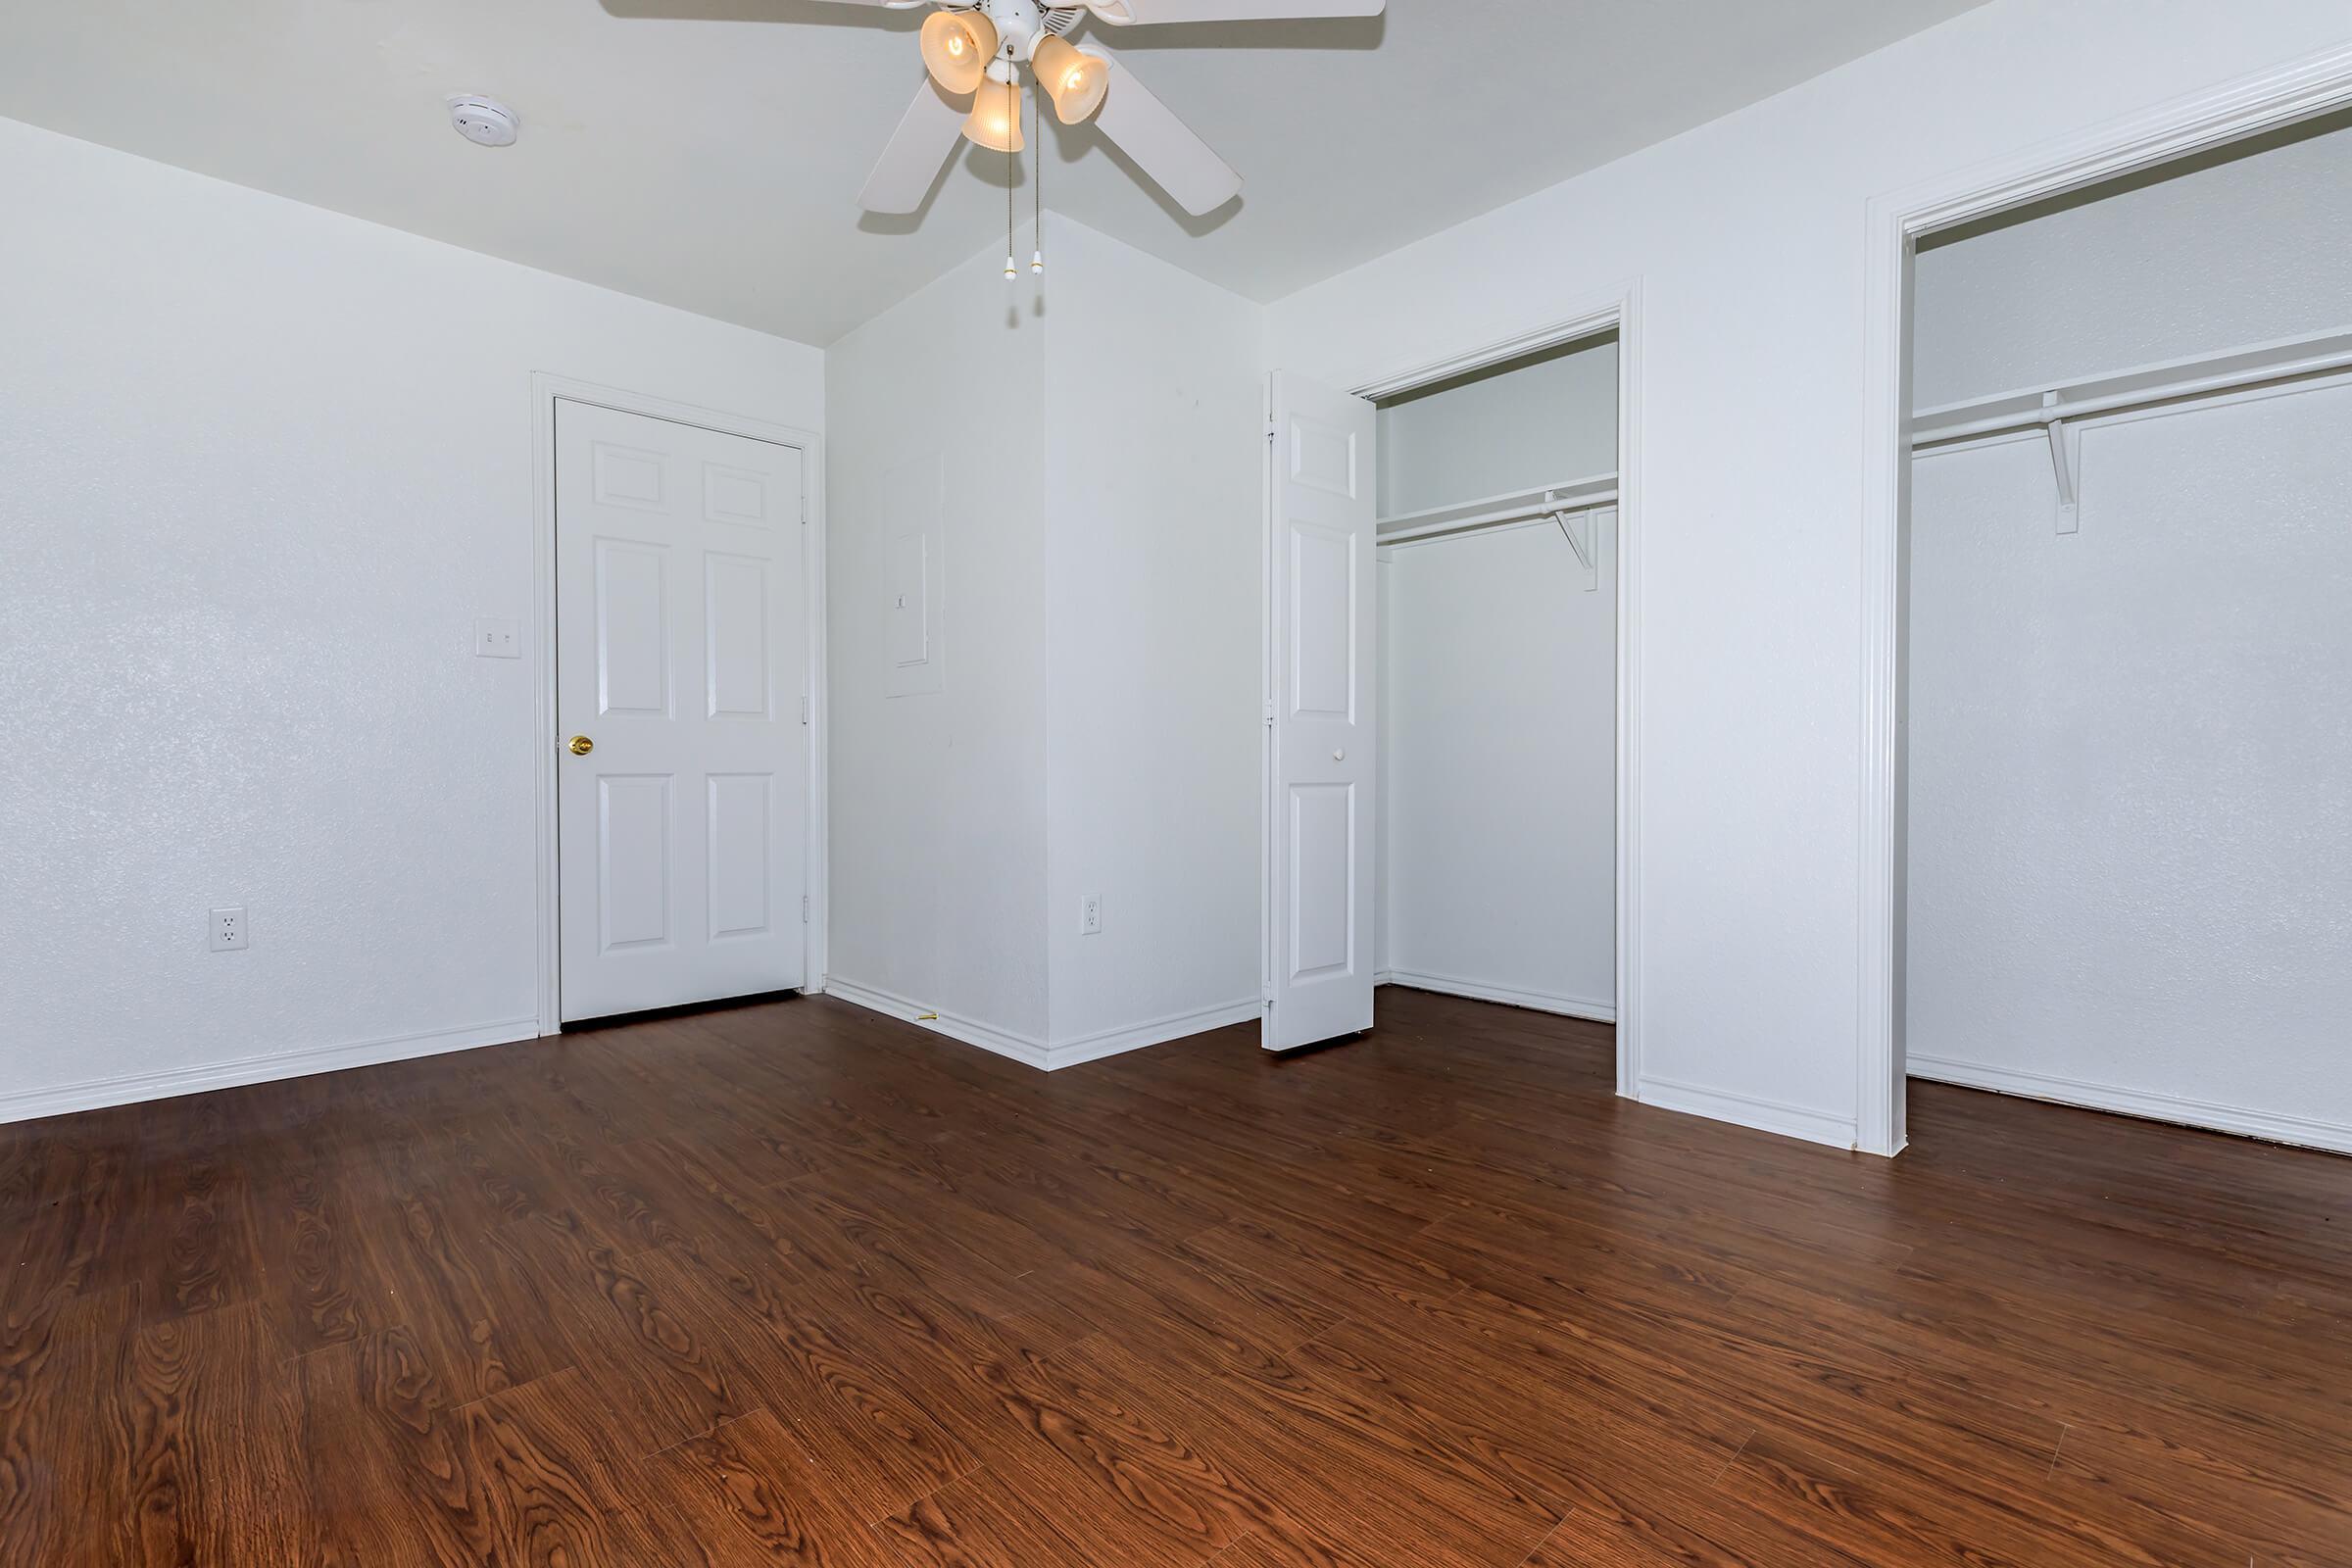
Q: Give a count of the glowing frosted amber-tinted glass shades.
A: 3